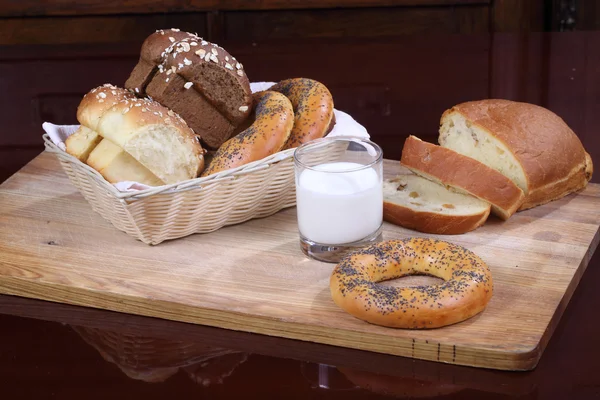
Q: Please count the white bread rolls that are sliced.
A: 1